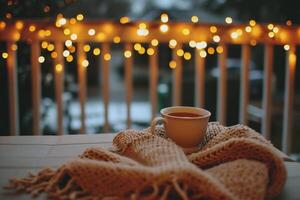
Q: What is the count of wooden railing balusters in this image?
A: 13